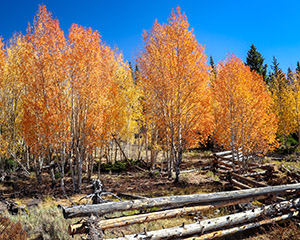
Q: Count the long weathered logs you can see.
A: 4